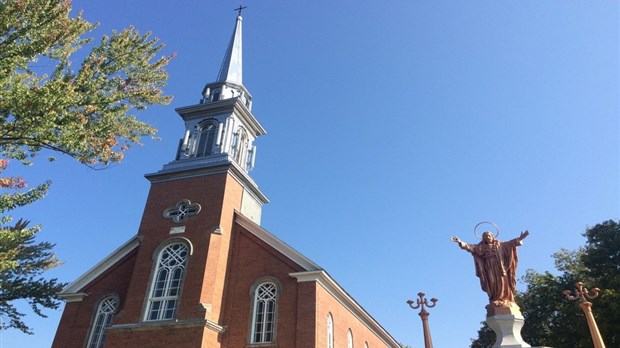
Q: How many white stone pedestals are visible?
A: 1